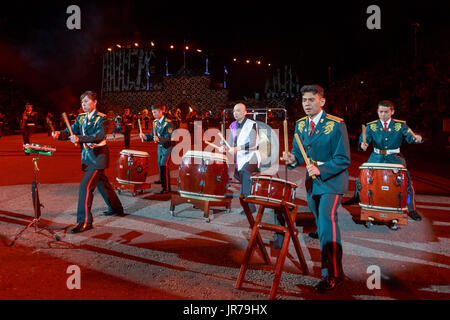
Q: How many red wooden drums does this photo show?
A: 4